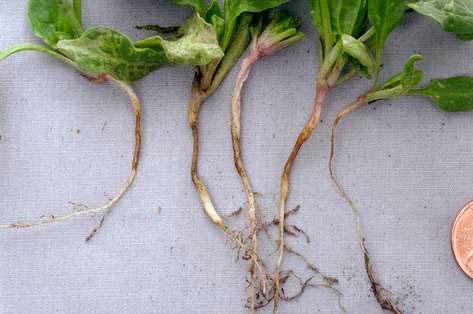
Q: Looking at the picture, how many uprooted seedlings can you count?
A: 5